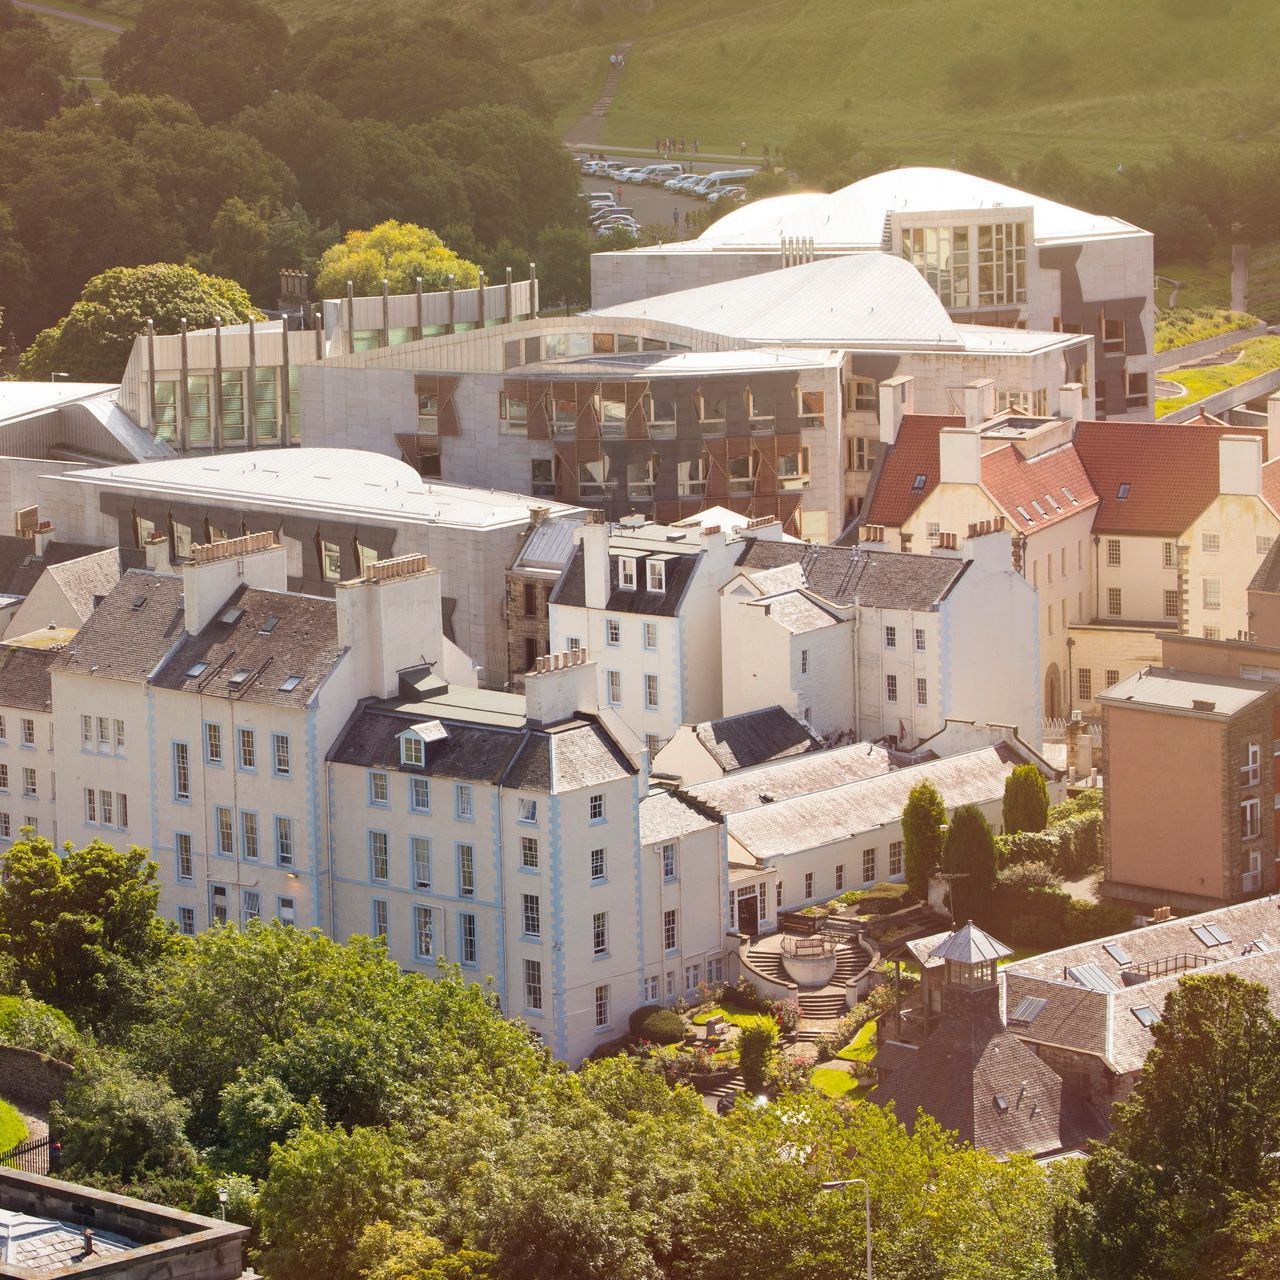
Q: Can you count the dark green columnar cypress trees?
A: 3